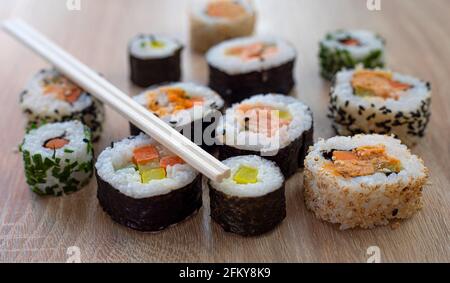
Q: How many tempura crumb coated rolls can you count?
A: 2